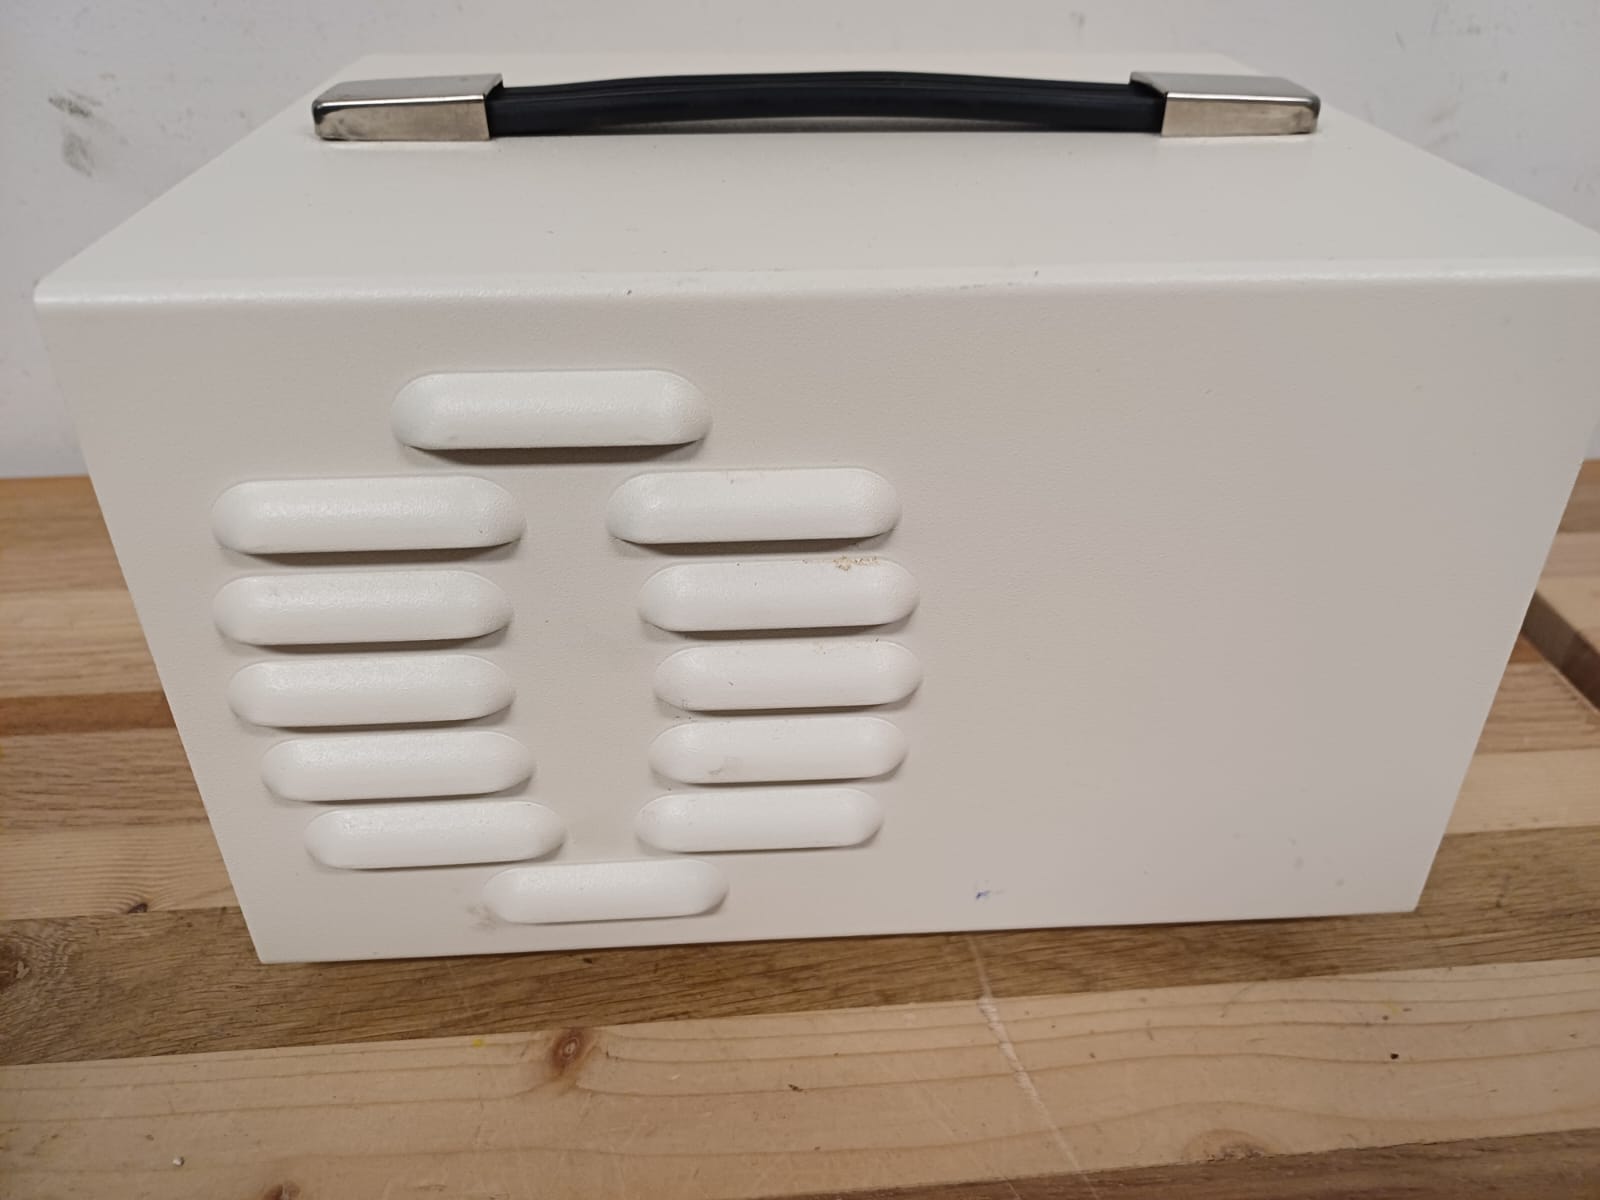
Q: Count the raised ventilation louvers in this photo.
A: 12